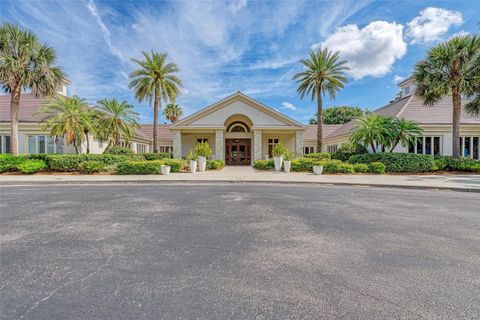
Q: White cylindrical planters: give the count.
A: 6